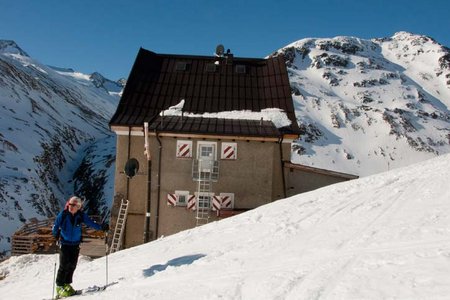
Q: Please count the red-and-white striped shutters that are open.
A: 3